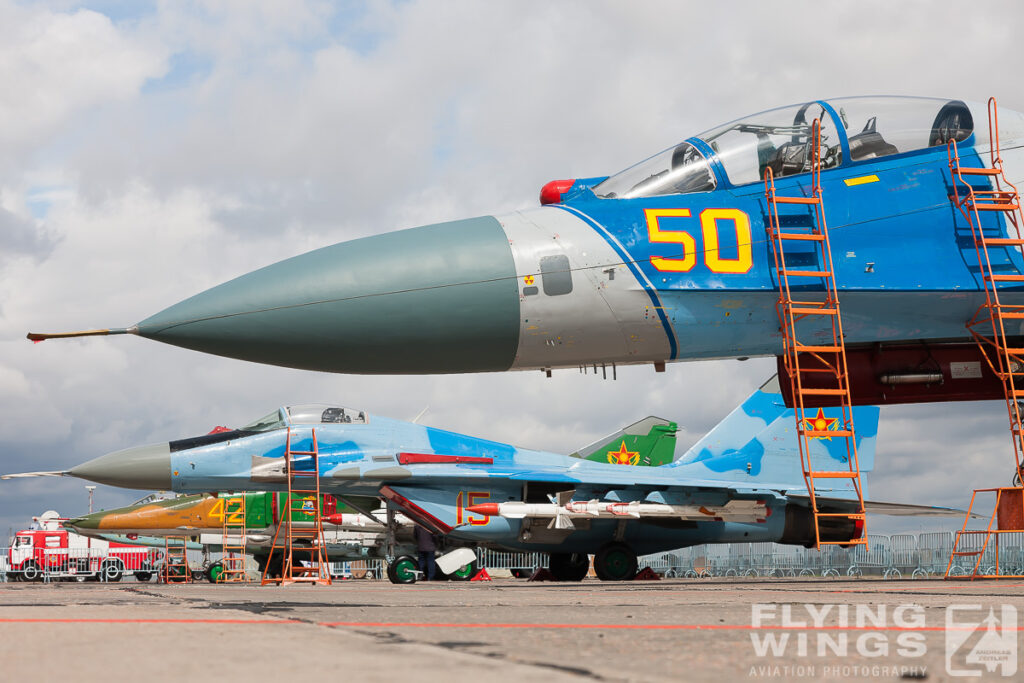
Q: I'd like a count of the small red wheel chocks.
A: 3